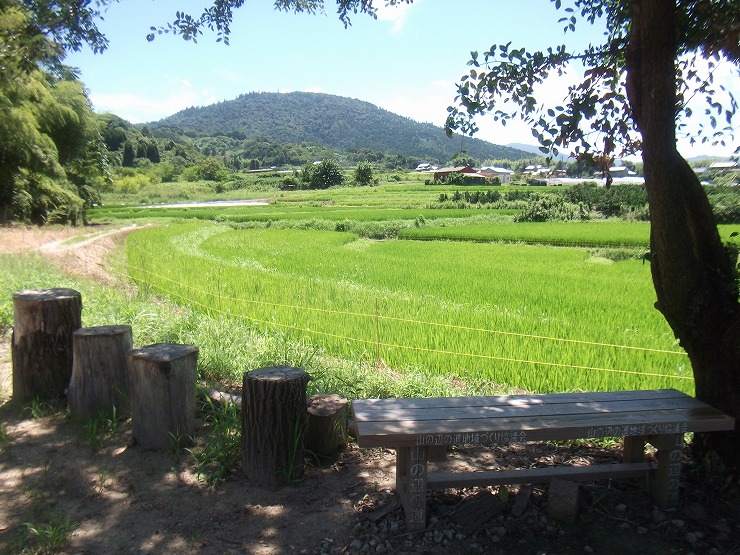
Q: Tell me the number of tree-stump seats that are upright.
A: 5